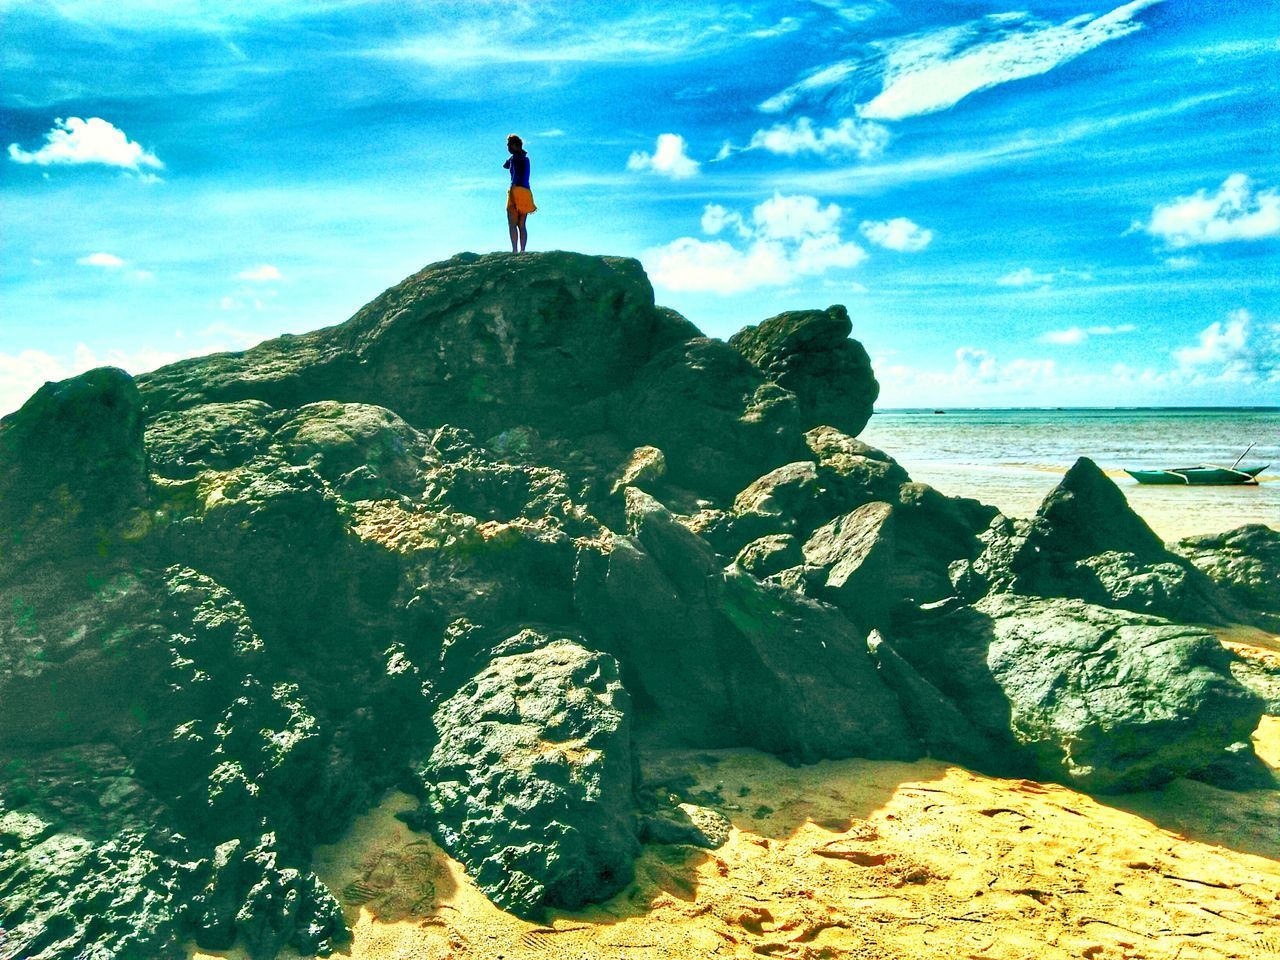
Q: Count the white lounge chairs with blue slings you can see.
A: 0